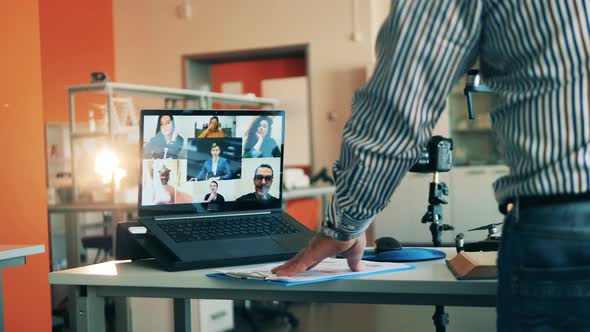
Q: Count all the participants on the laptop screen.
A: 7